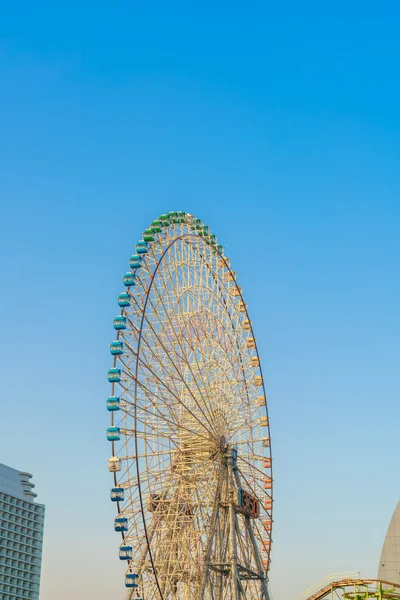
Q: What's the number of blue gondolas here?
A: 13